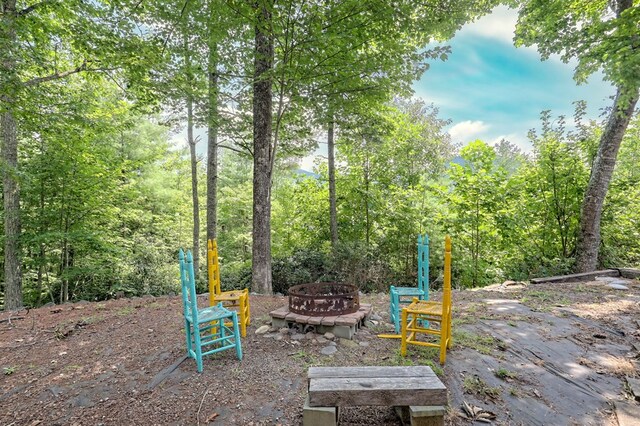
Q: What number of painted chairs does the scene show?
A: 4